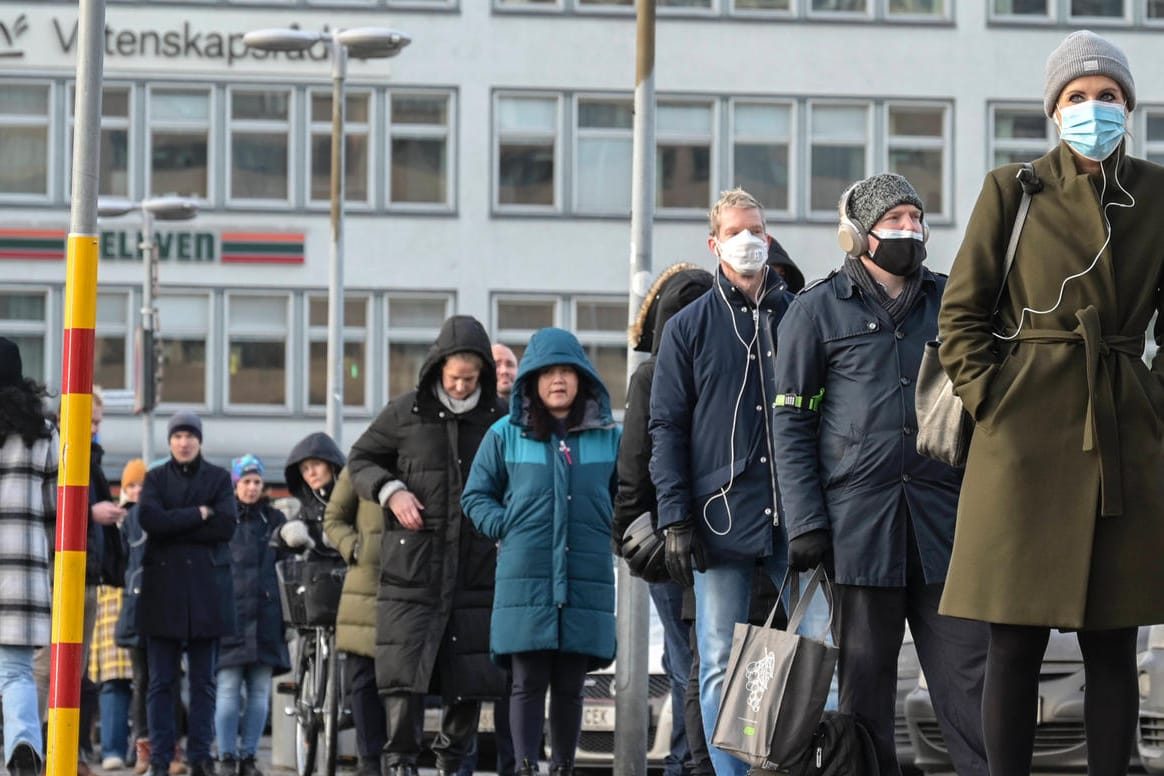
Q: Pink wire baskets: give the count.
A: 0